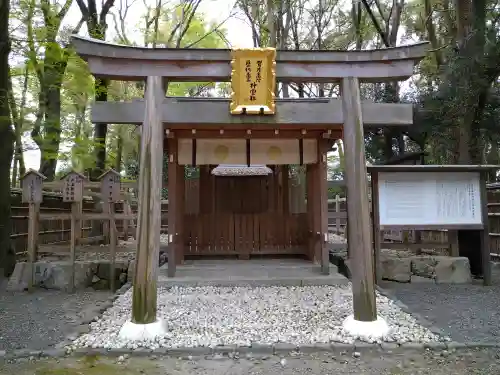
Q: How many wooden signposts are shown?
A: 3